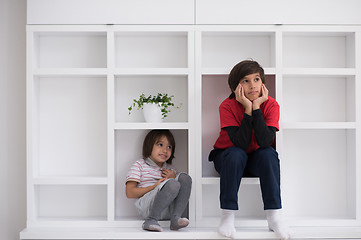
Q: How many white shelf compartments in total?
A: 12